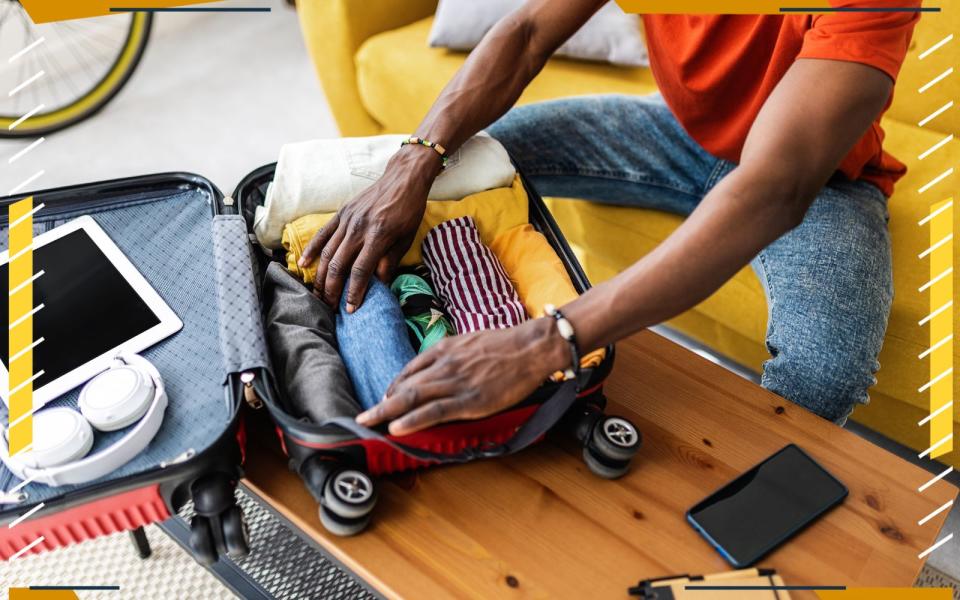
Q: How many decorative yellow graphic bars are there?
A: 2